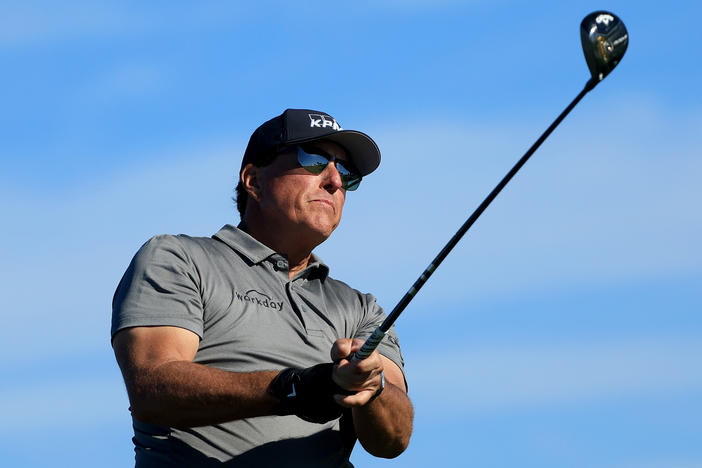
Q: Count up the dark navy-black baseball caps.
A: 1